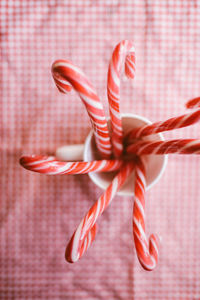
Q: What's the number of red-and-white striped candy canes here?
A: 7